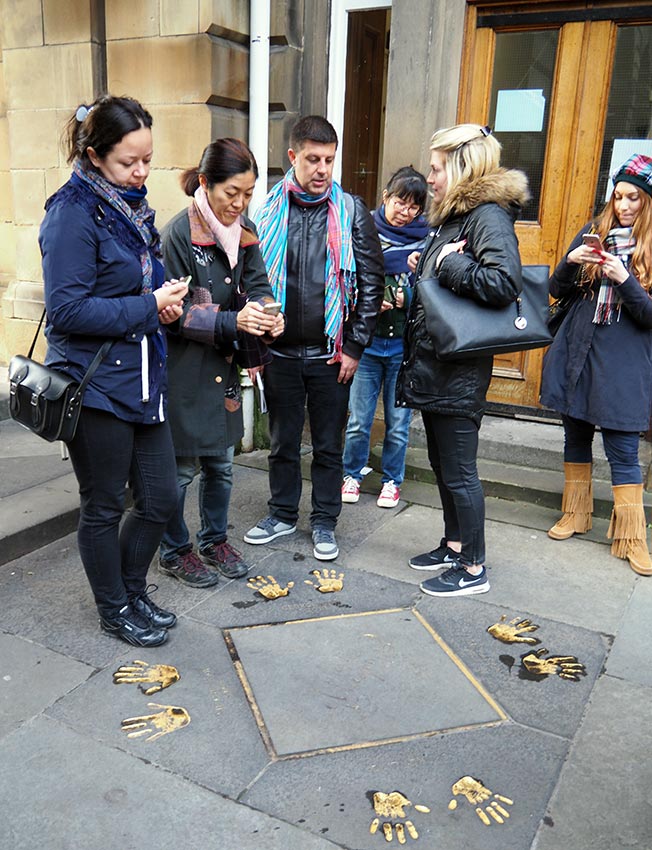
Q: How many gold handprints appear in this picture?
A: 8